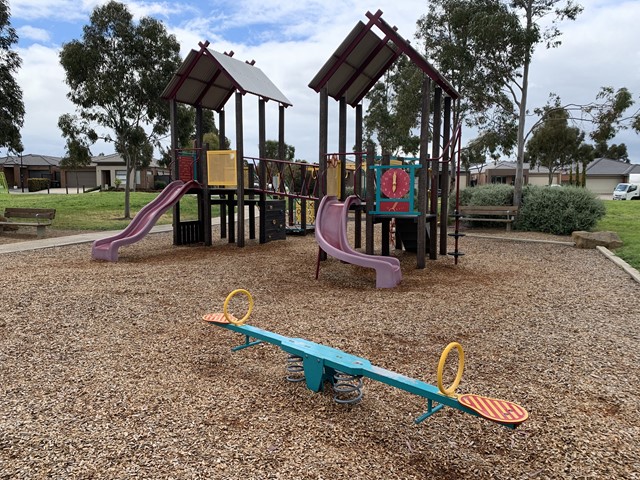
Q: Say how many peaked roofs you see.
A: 2